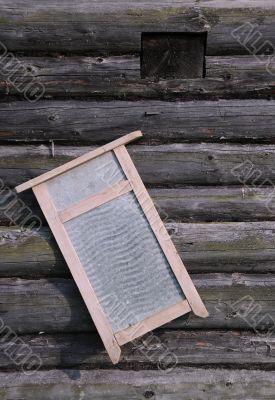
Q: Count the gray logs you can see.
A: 9